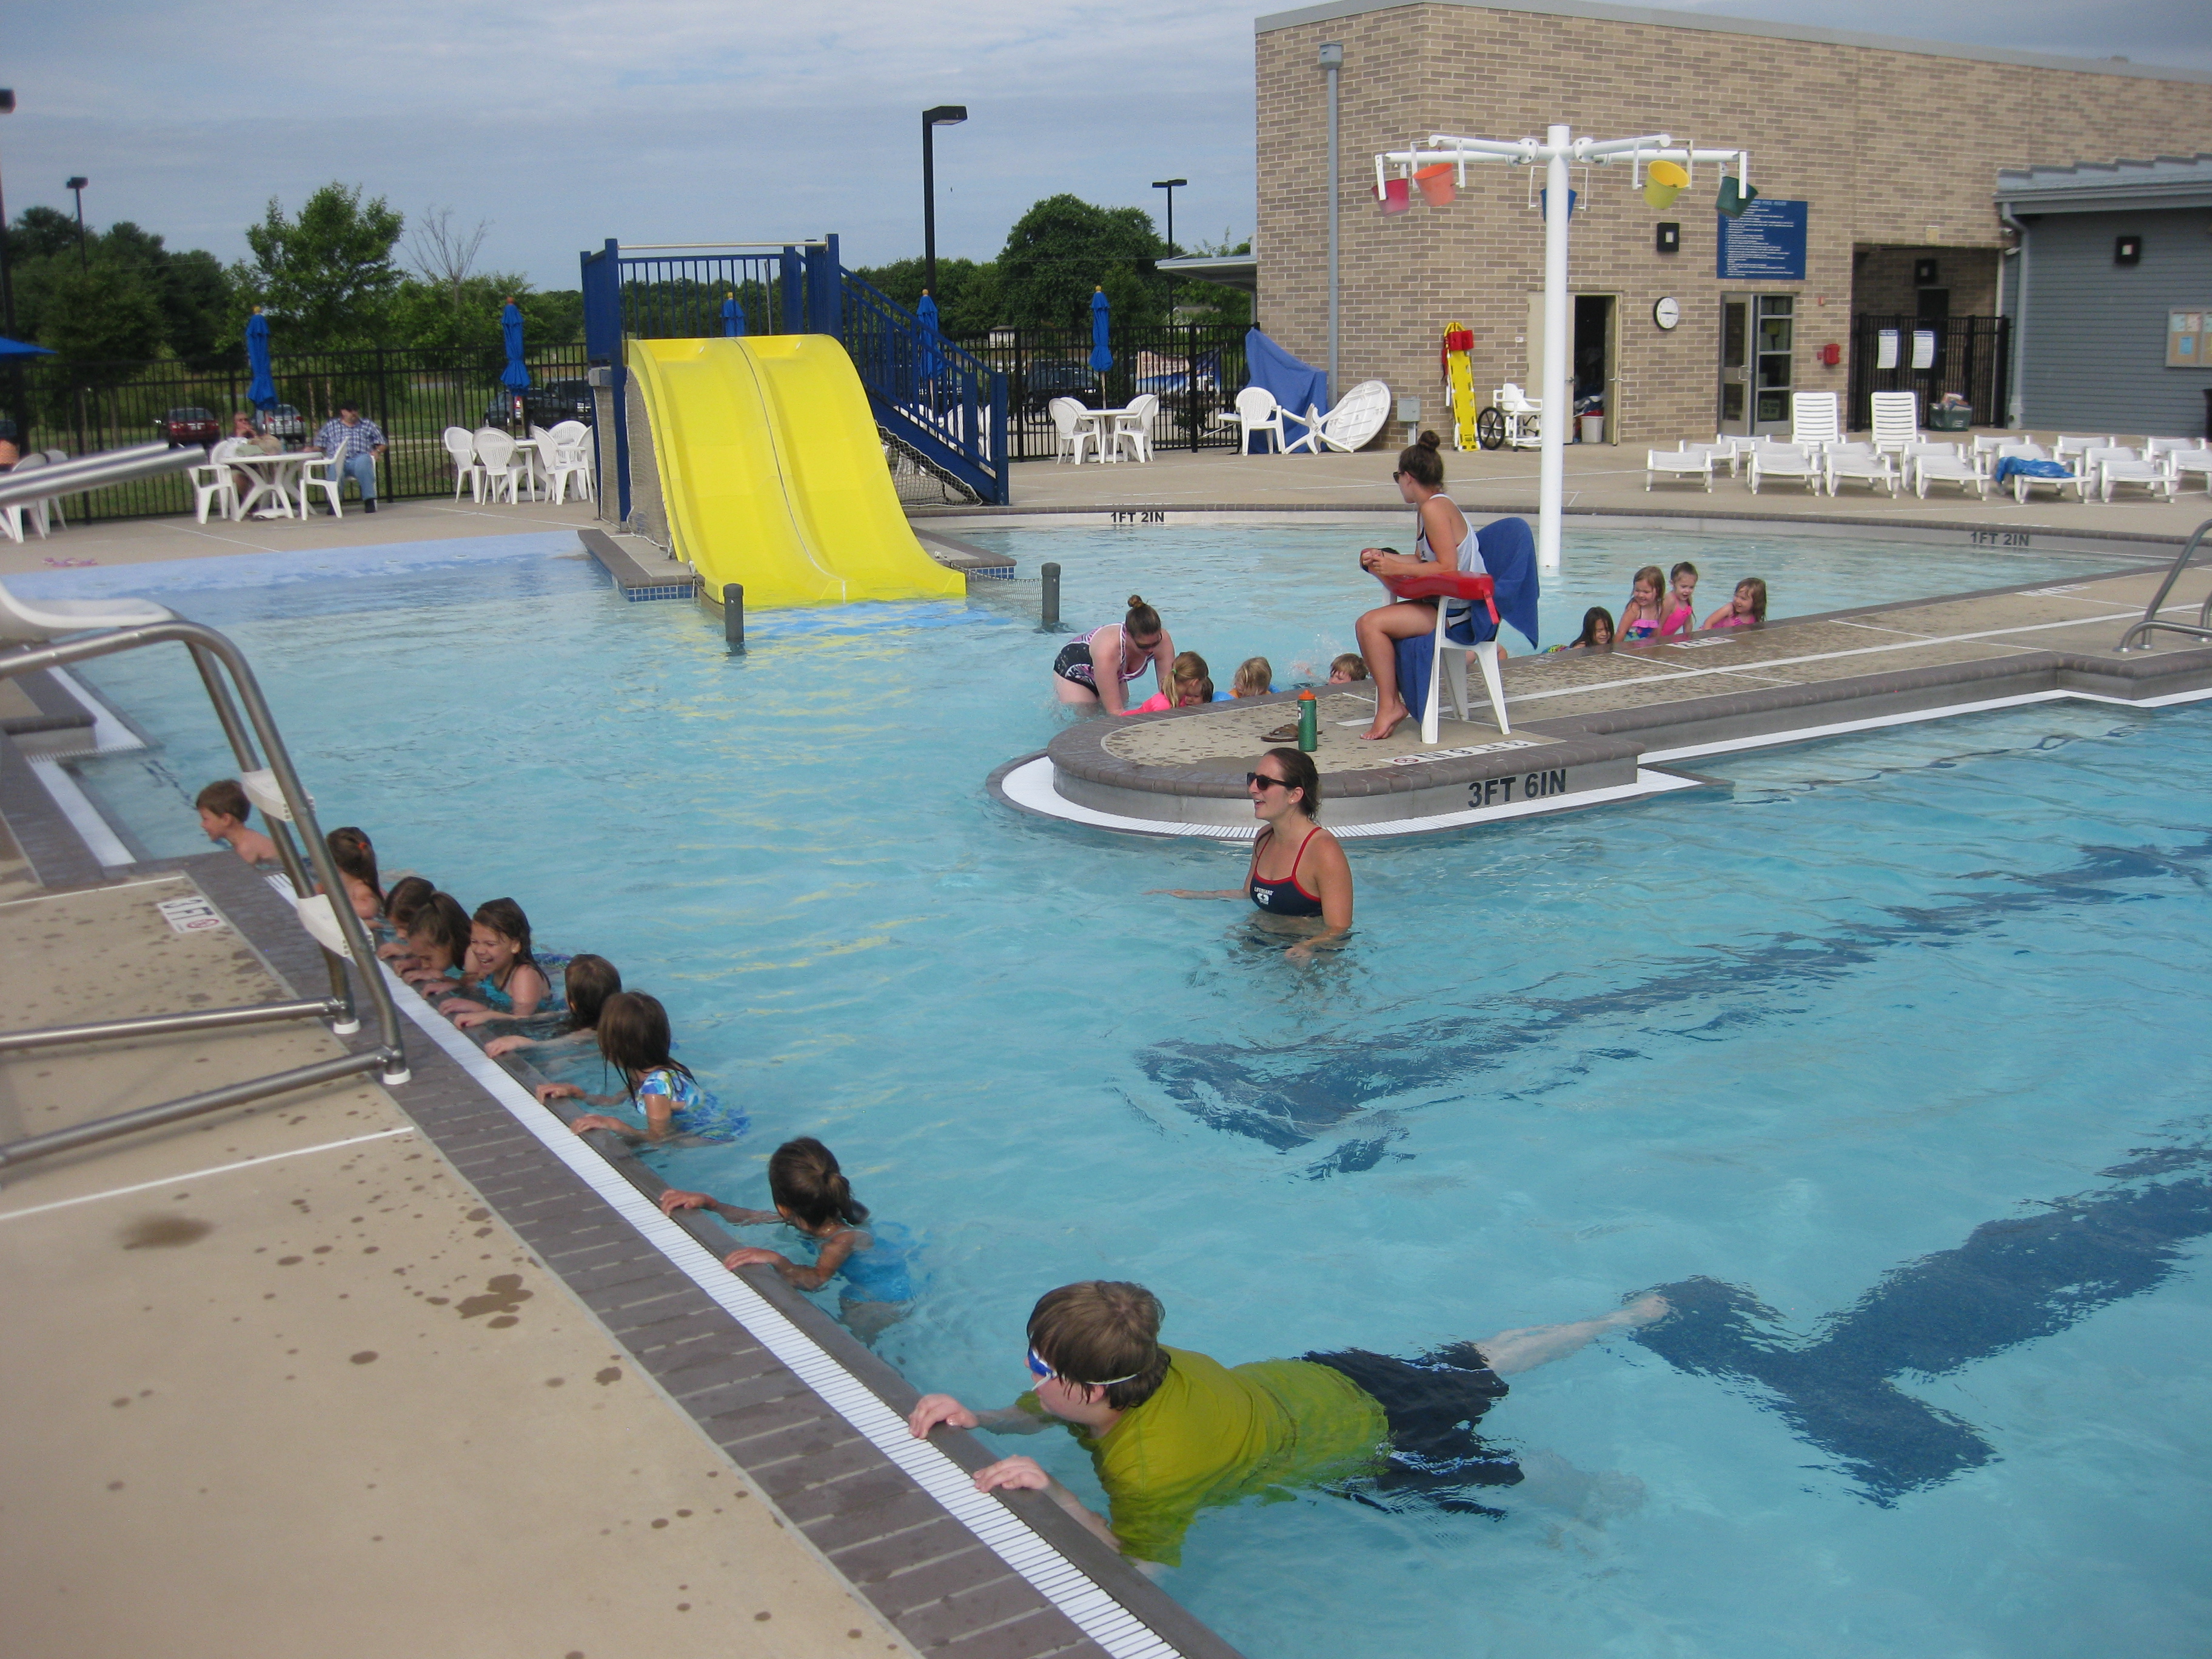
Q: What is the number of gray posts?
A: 2